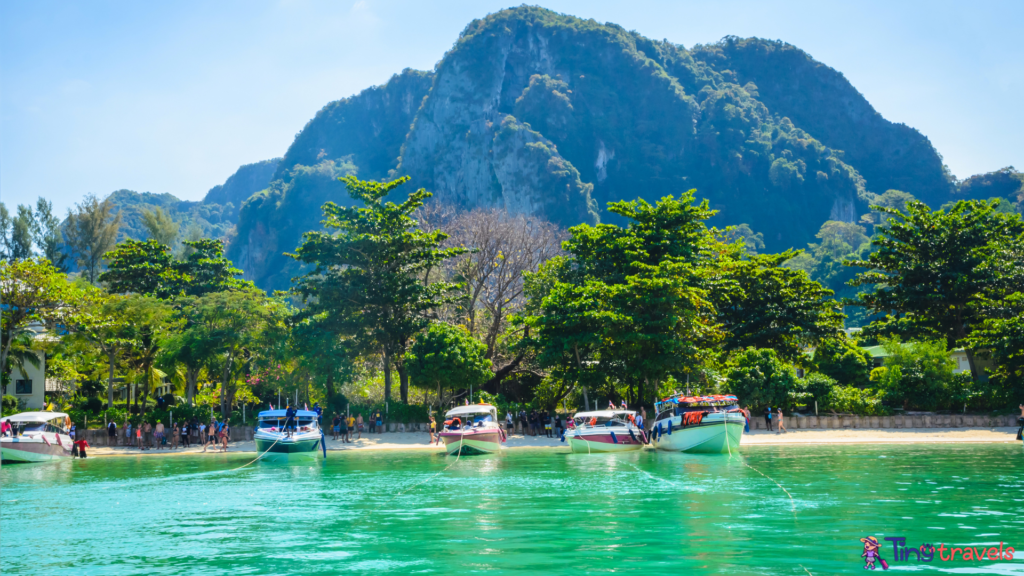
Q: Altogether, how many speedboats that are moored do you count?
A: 5